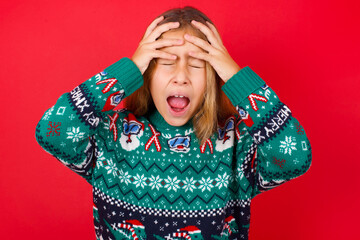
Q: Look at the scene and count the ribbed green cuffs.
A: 2